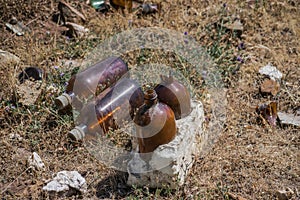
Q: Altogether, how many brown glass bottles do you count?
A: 4